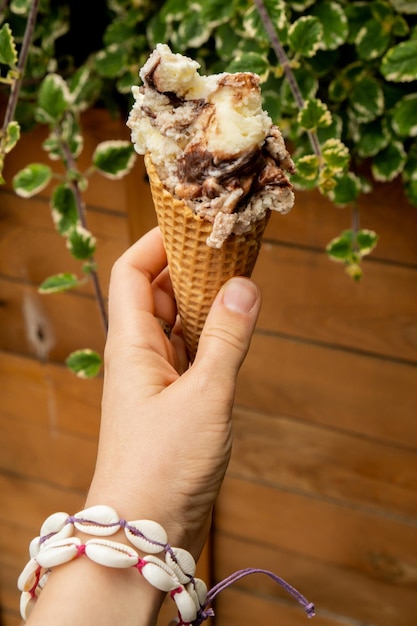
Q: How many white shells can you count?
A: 12